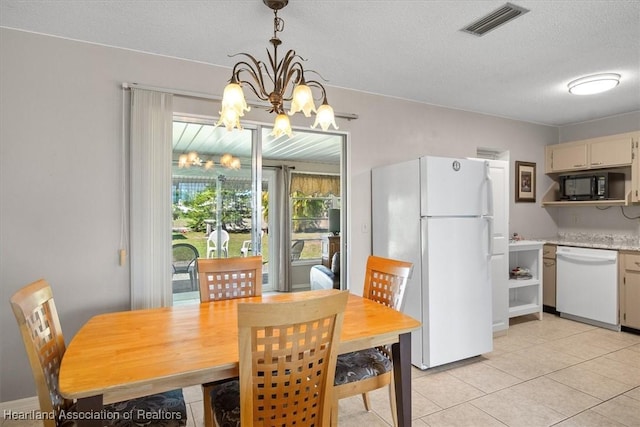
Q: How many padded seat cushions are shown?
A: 3